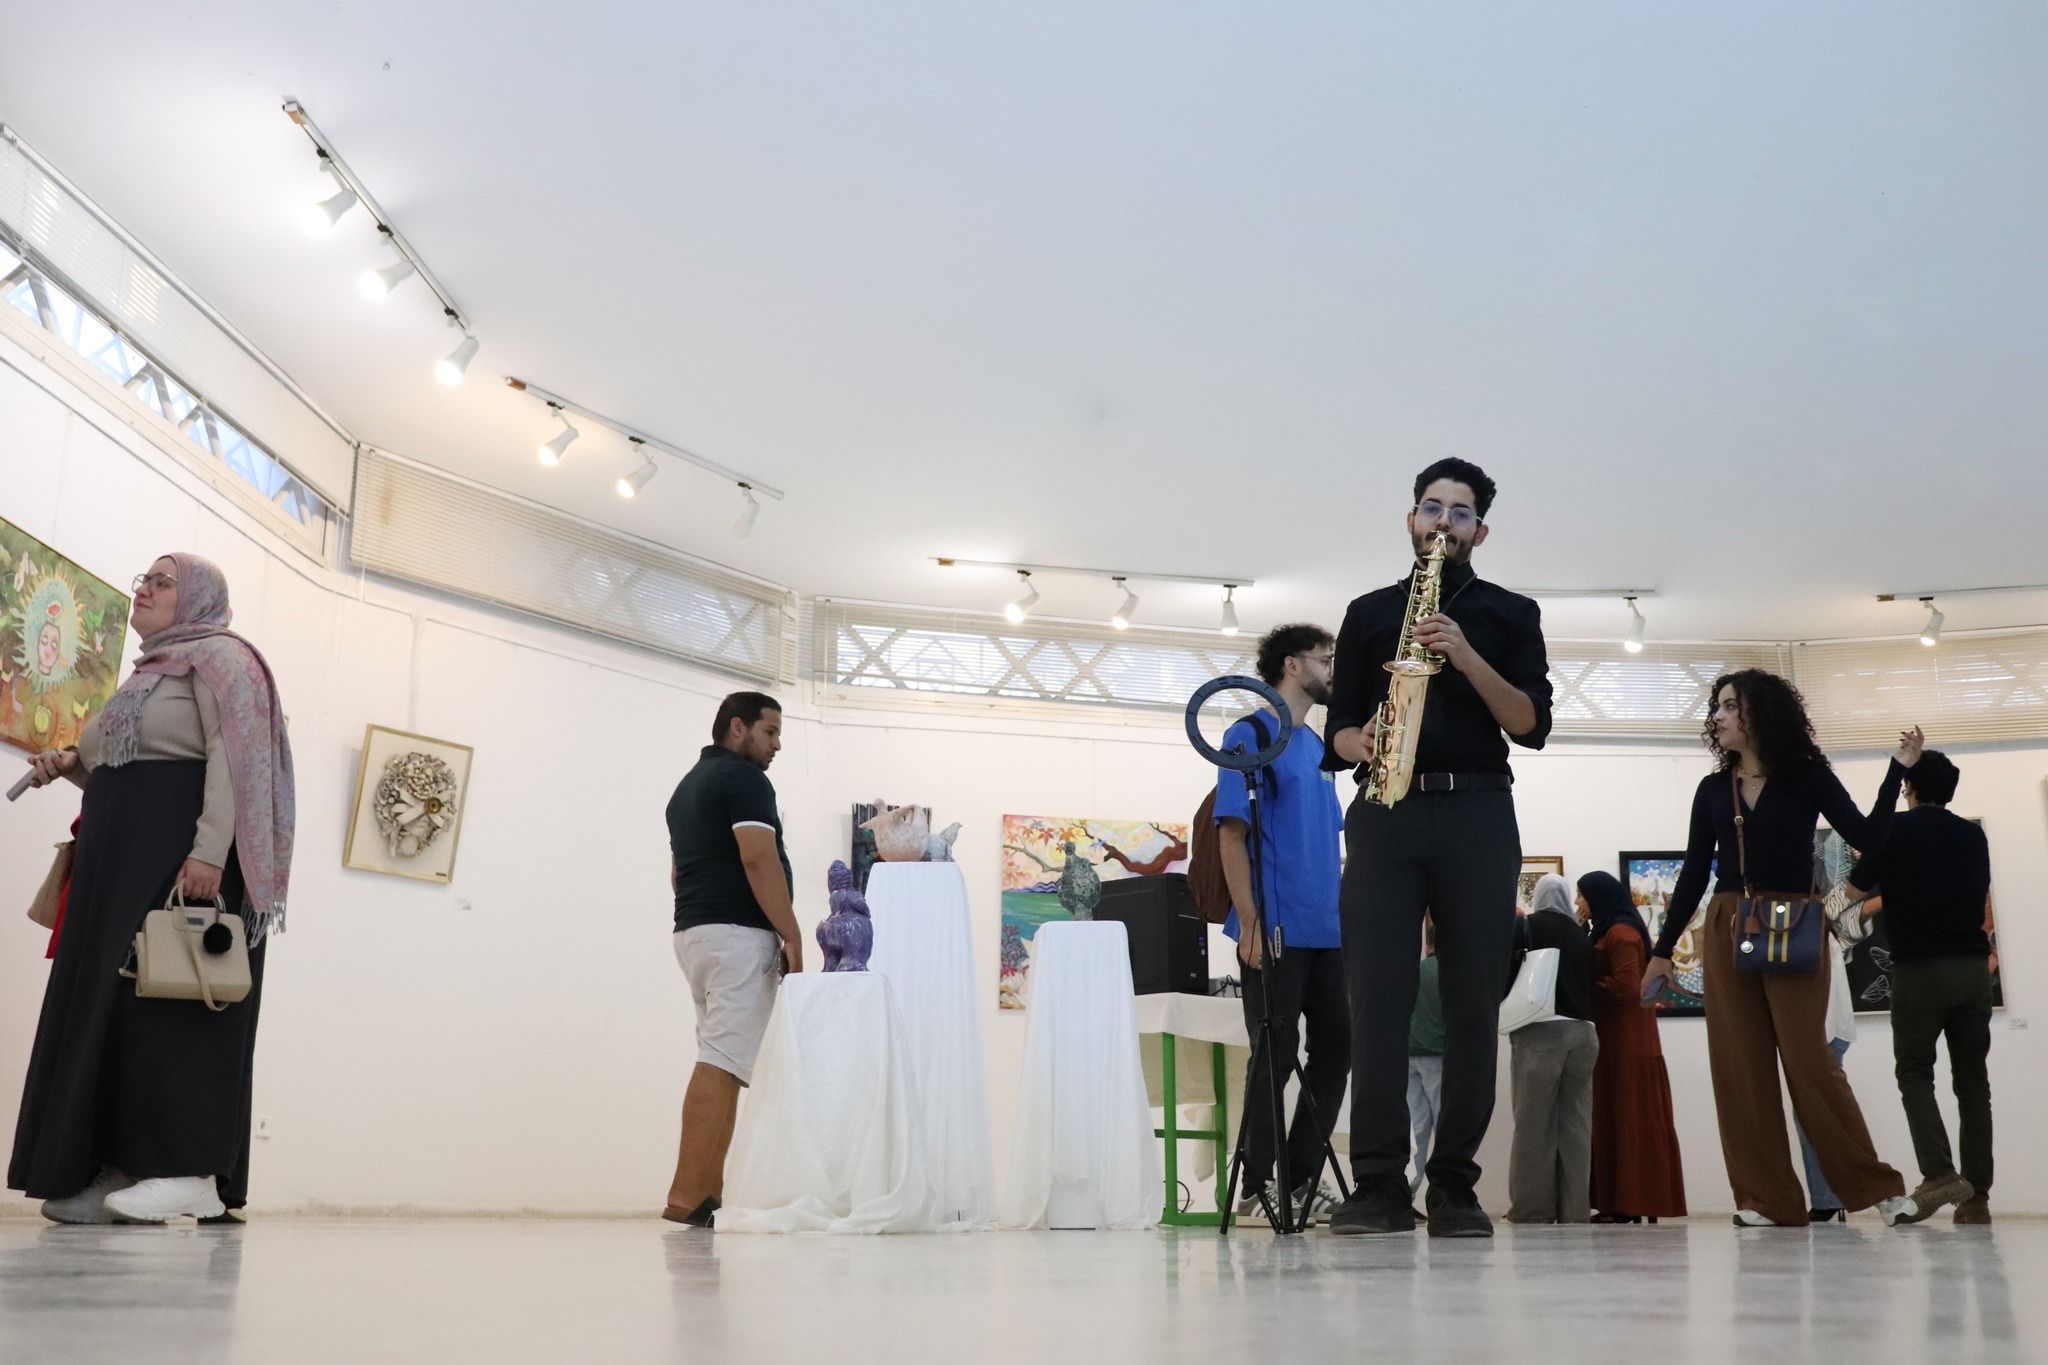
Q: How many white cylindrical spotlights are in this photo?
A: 11